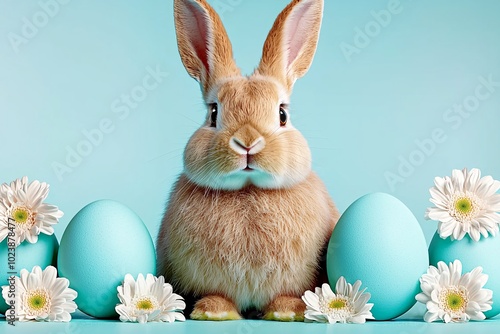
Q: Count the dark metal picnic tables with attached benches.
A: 0